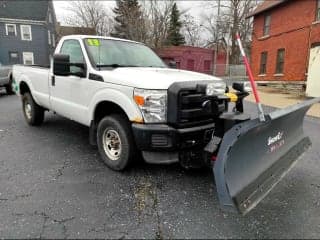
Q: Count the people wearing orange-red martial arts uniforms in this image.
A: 0